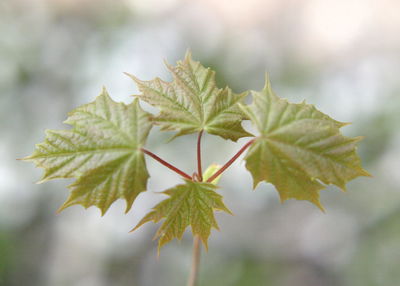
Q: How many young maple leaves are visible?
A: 4